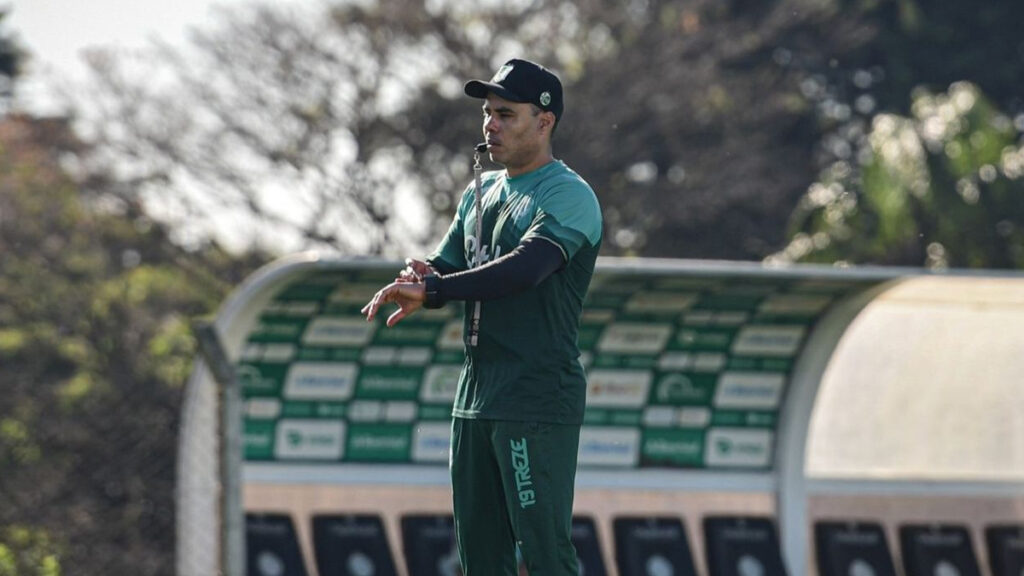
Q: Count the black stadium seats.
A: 9